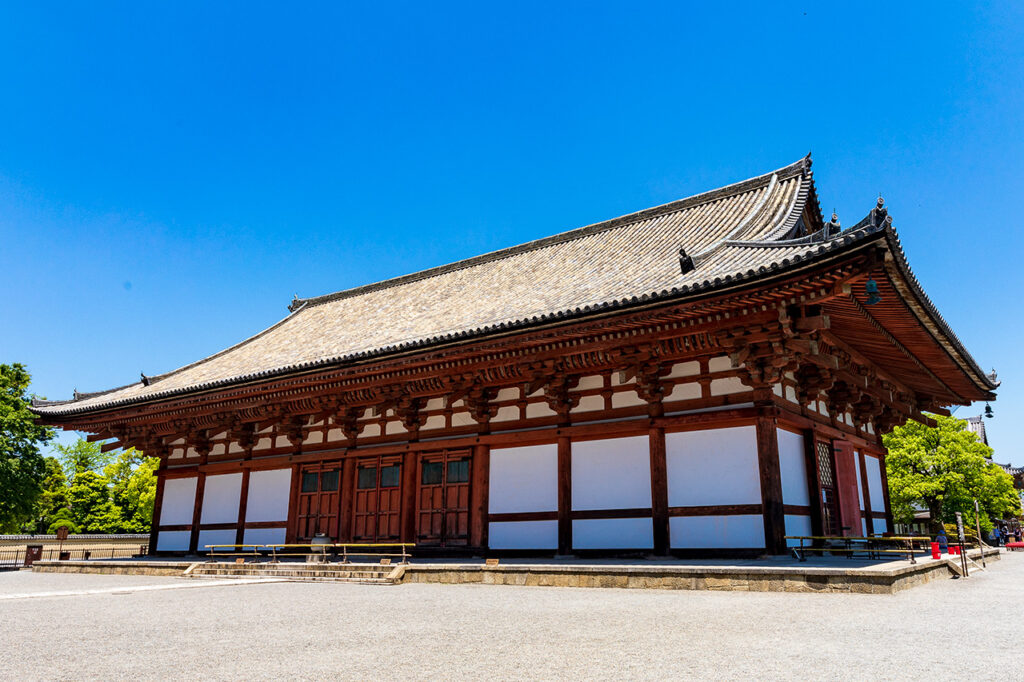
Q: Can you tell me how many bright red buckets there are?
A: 4